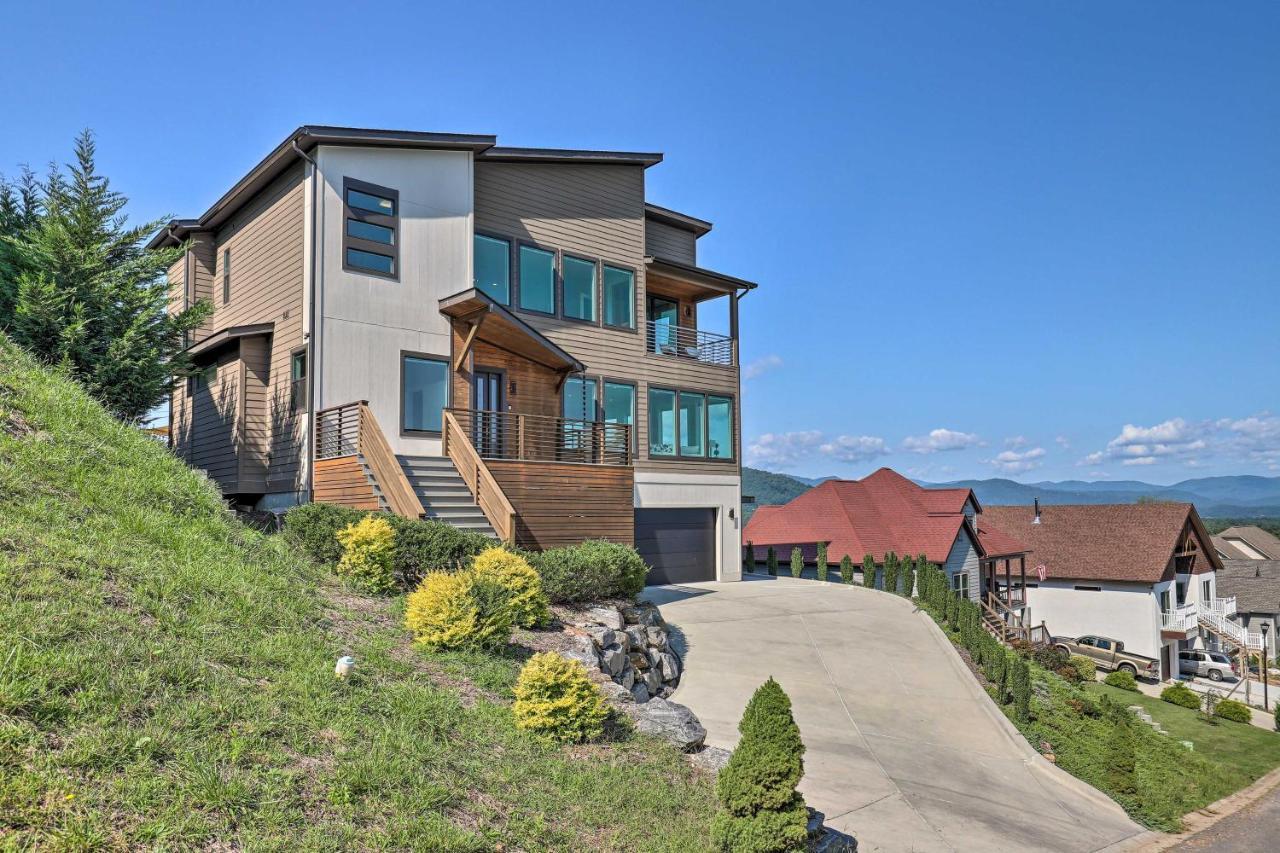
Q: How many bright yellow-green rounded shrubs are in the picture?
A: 4